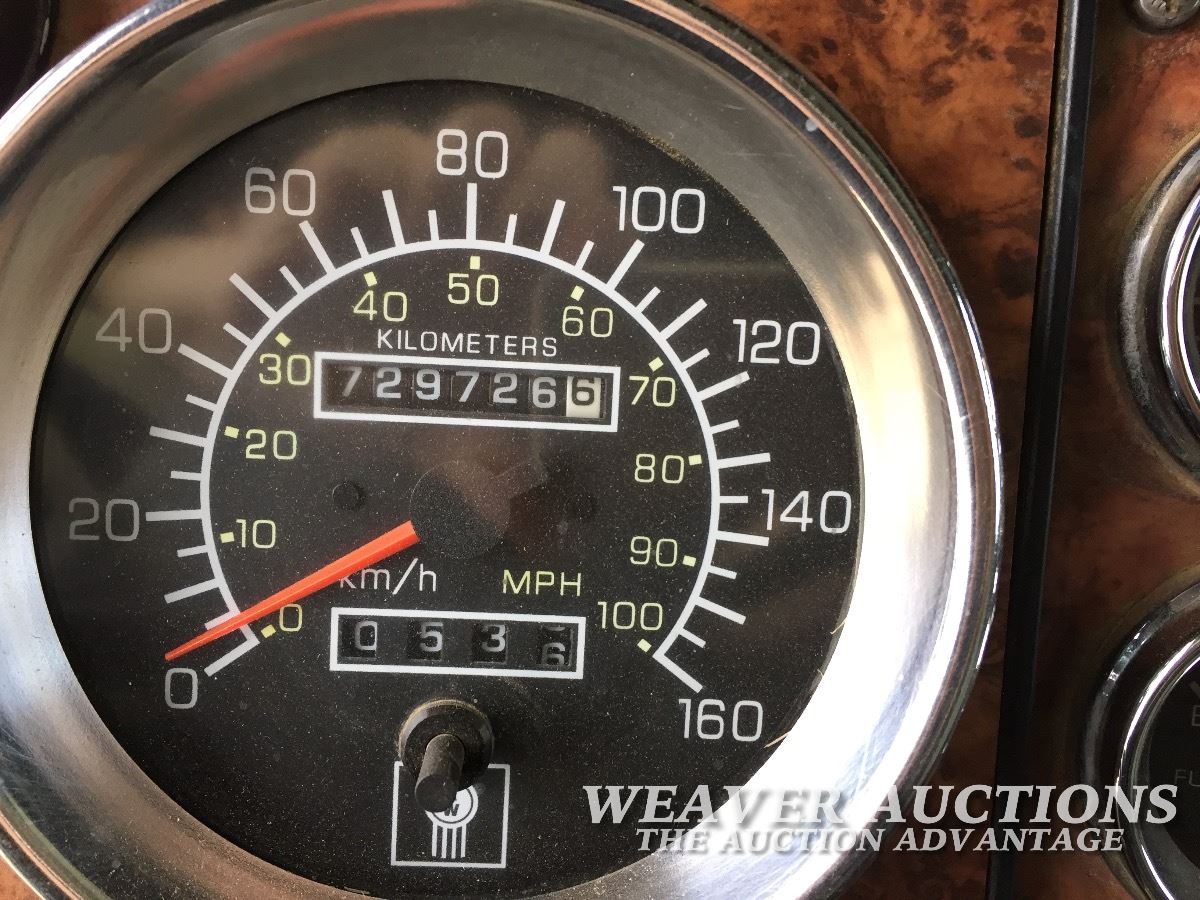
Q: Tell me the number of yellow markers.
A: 11